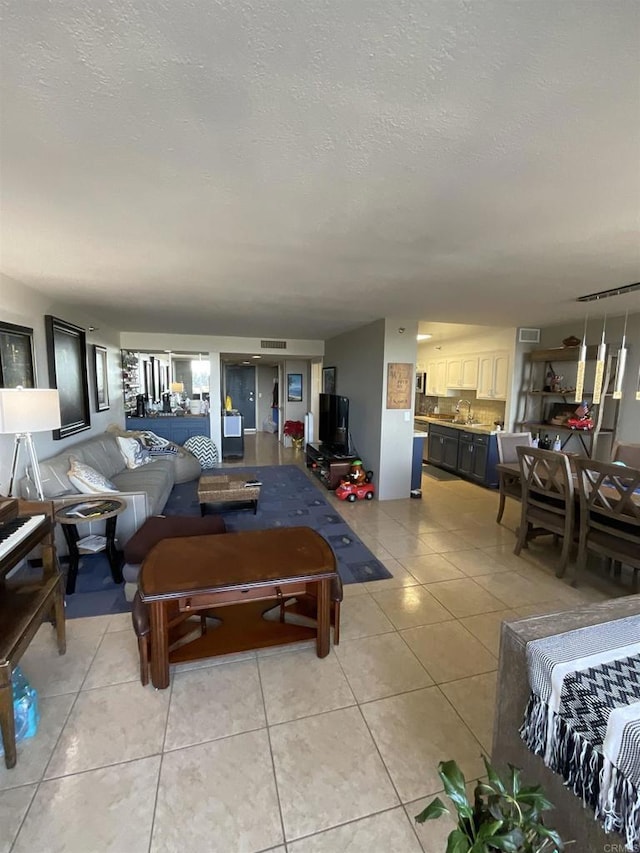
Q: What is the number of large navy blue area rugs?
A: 1